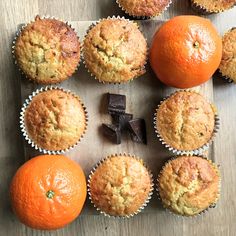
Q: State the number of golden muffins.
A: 9